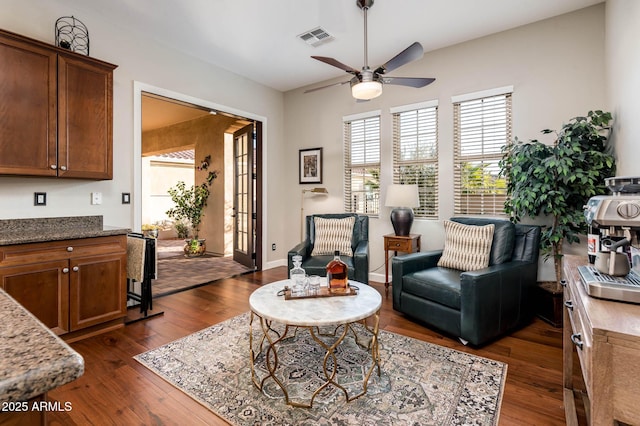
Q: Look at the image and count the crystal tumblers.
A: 2